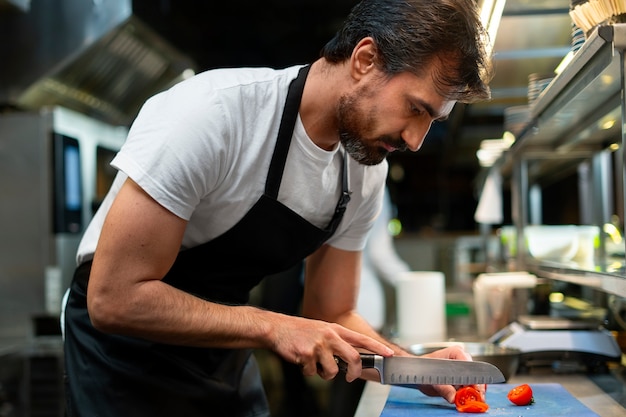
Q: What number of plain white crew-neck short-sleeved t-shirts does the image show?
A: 1